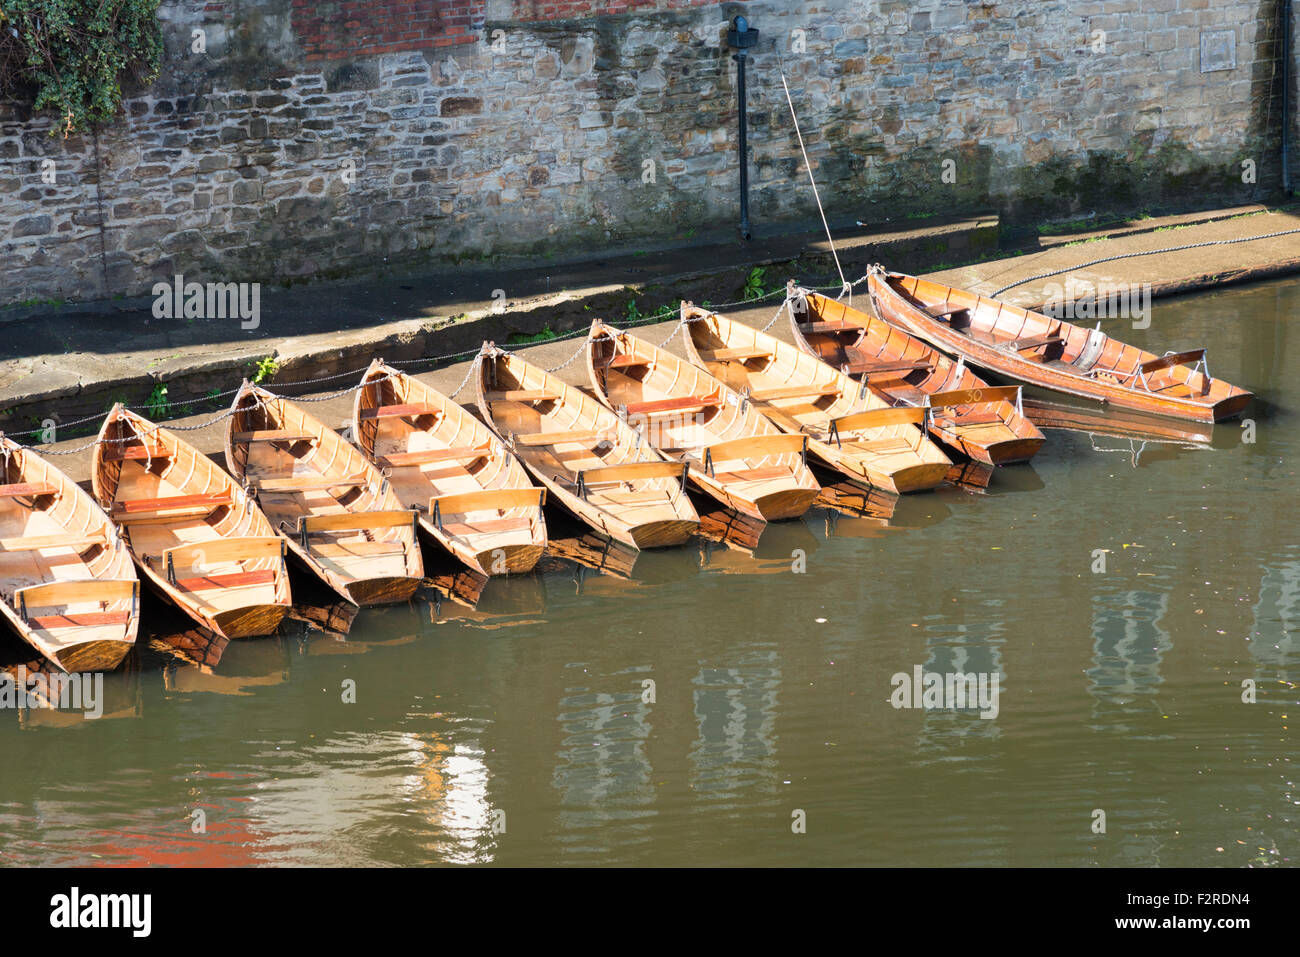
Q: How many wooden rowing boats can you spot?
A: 9